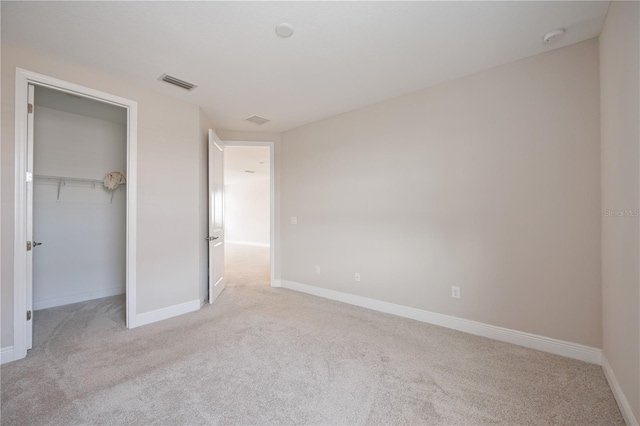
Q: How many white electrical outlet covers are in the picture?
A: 3